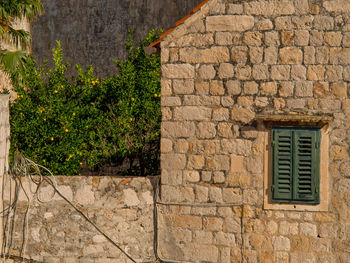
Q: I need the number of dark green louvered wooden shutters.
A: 2